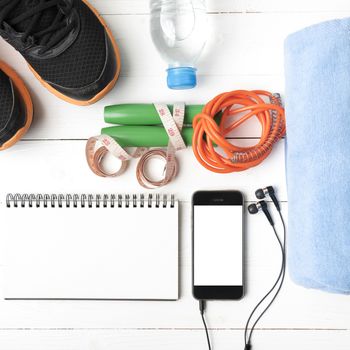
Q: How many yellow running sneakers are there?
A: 0